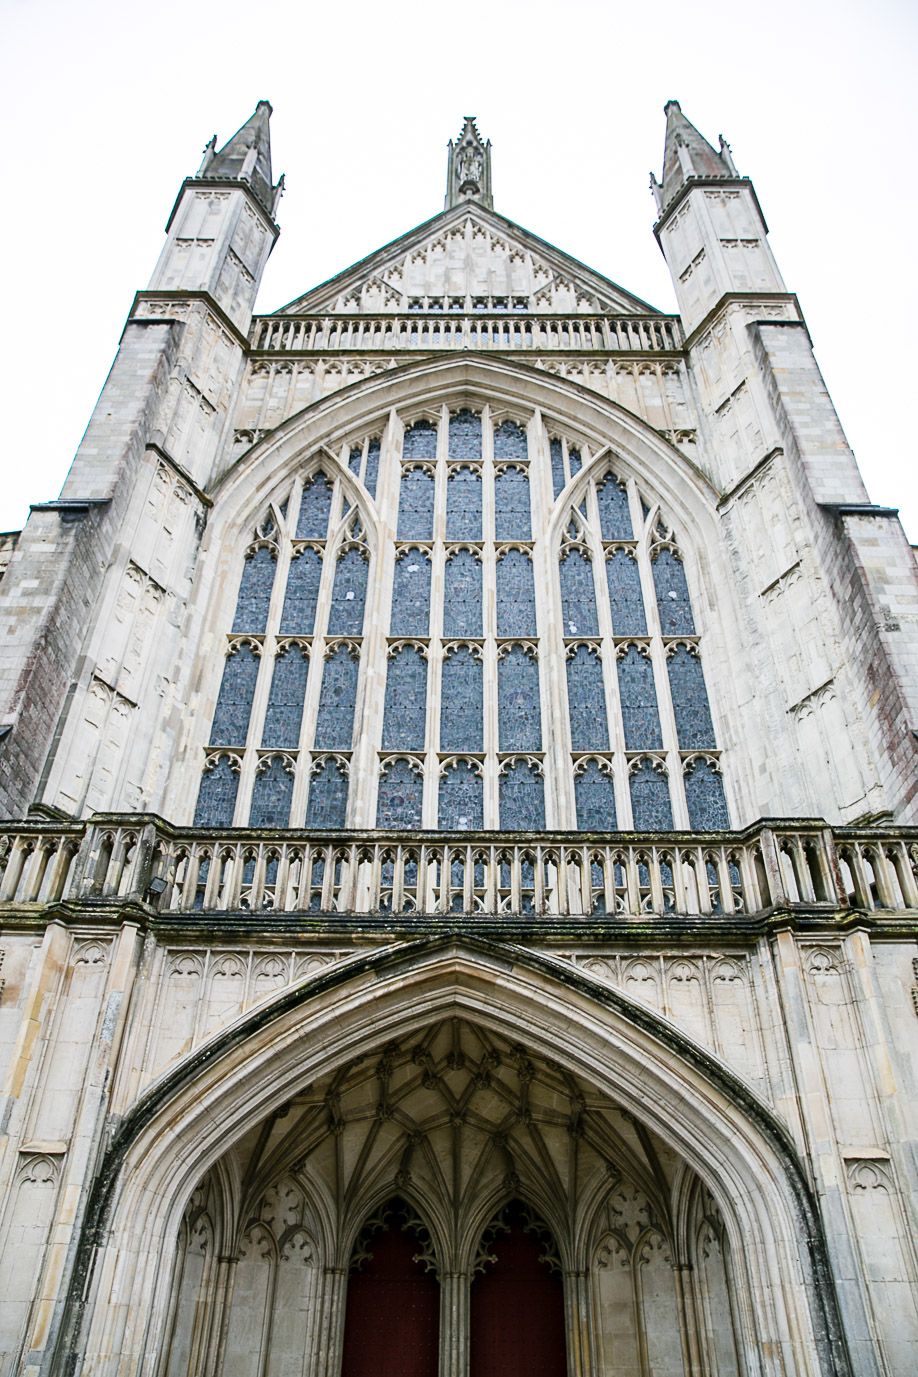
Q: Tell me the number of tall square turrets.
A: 2